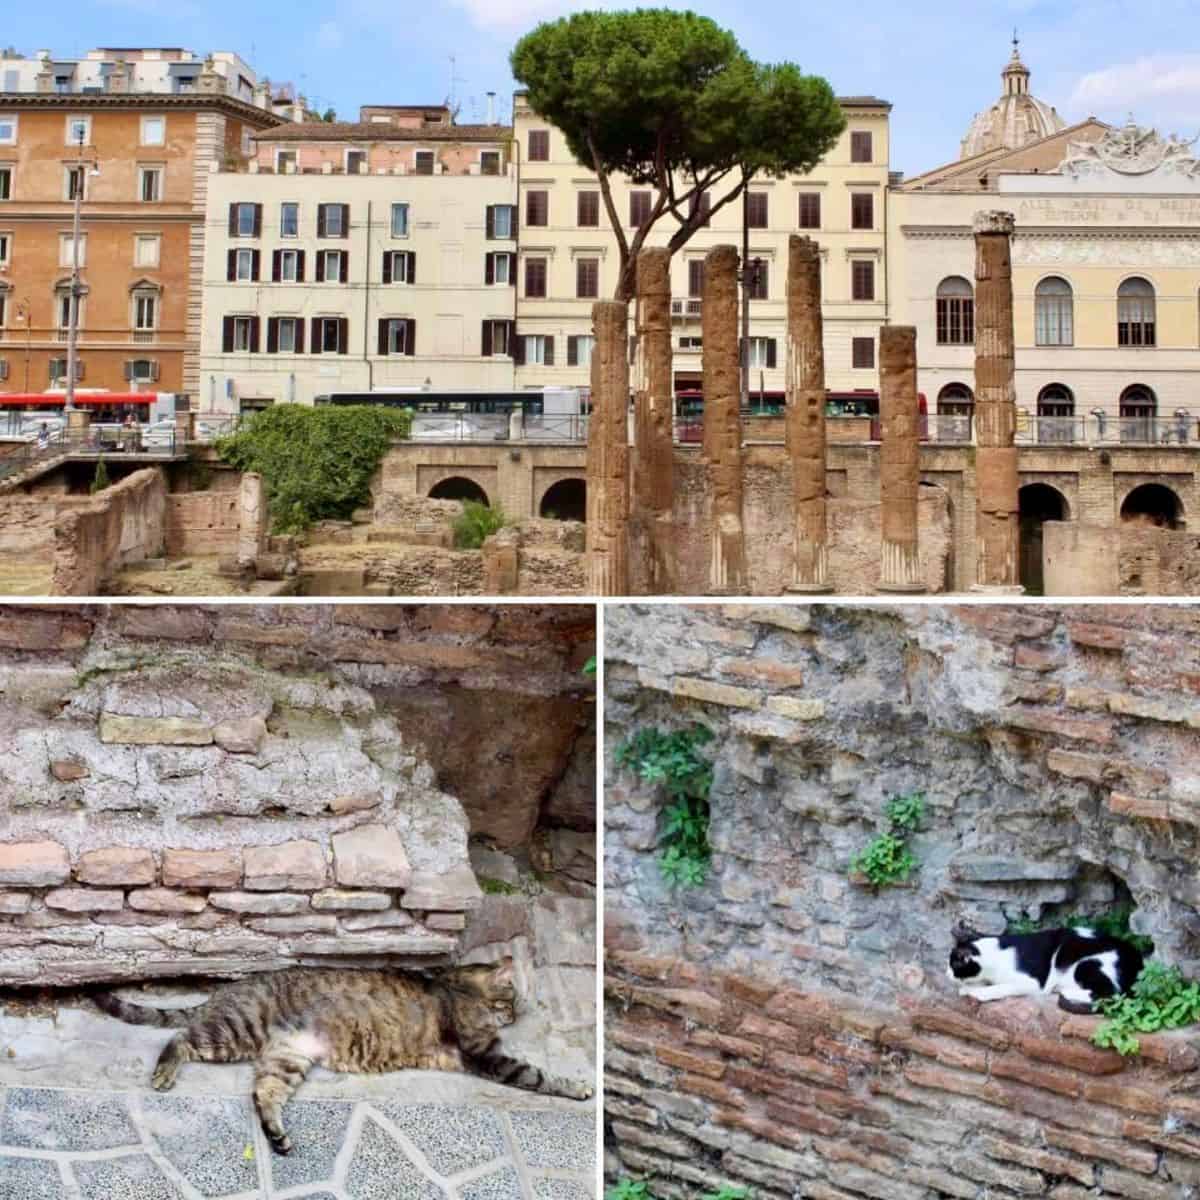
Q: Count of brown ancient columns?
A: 6